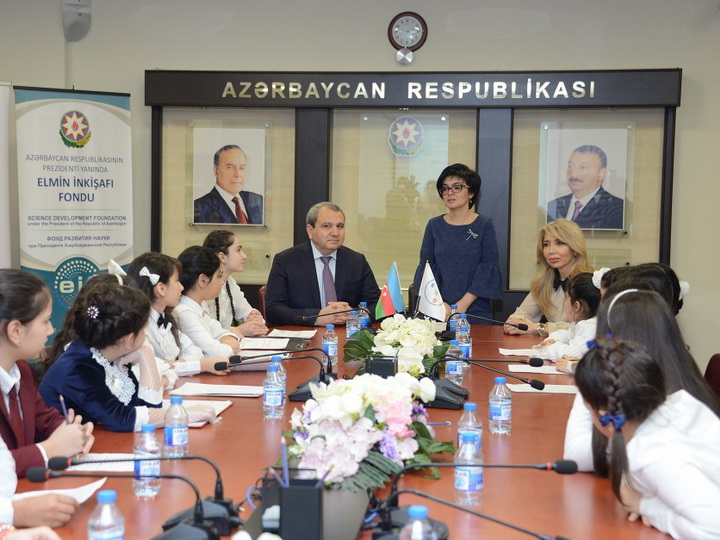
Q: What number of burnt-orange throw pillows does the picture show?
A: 0